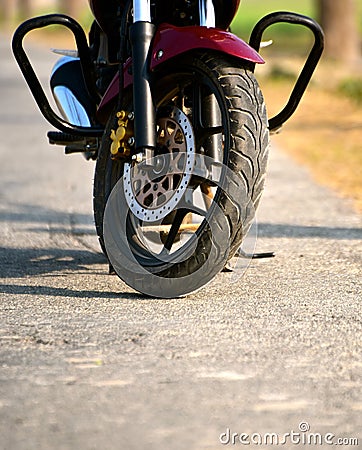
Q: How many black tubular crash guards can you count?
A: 2